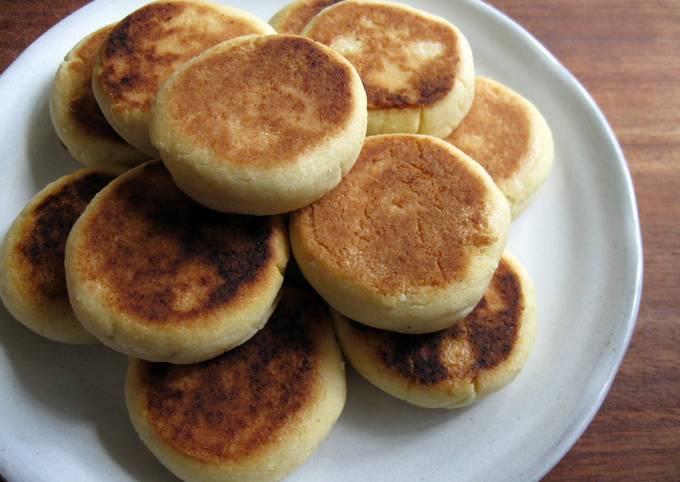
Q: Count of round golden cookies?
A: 11